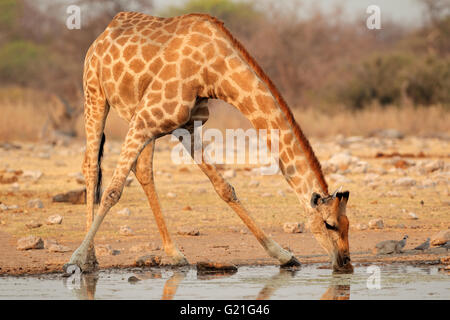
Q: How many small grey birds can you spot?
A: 3